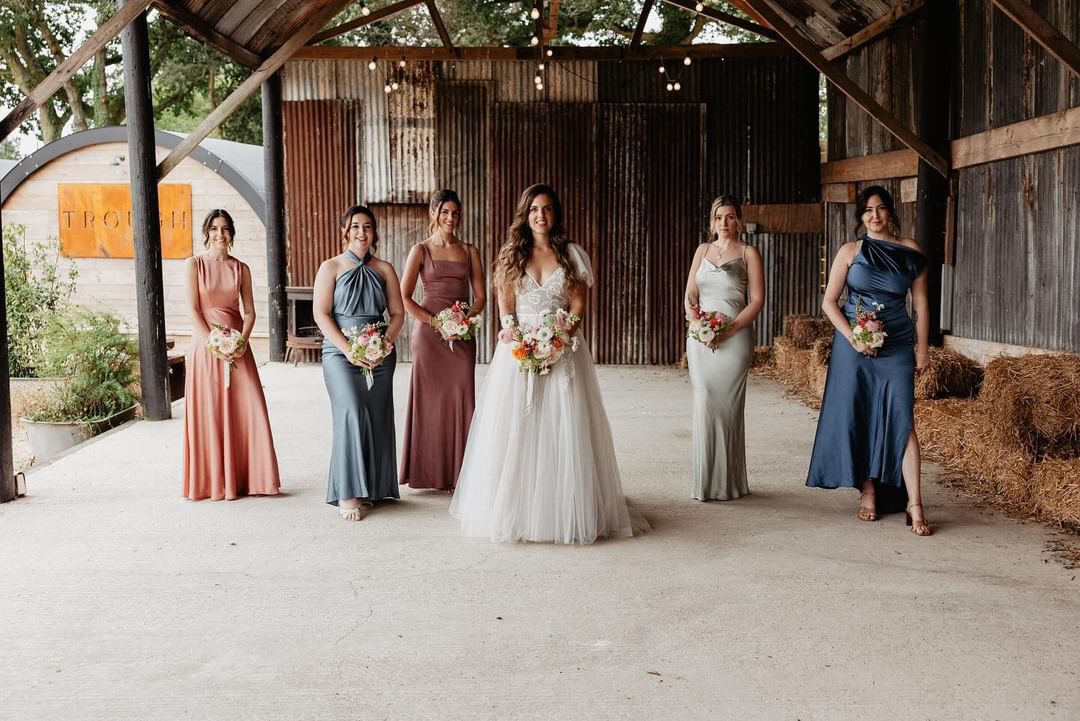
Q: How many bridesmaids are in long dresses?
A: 5